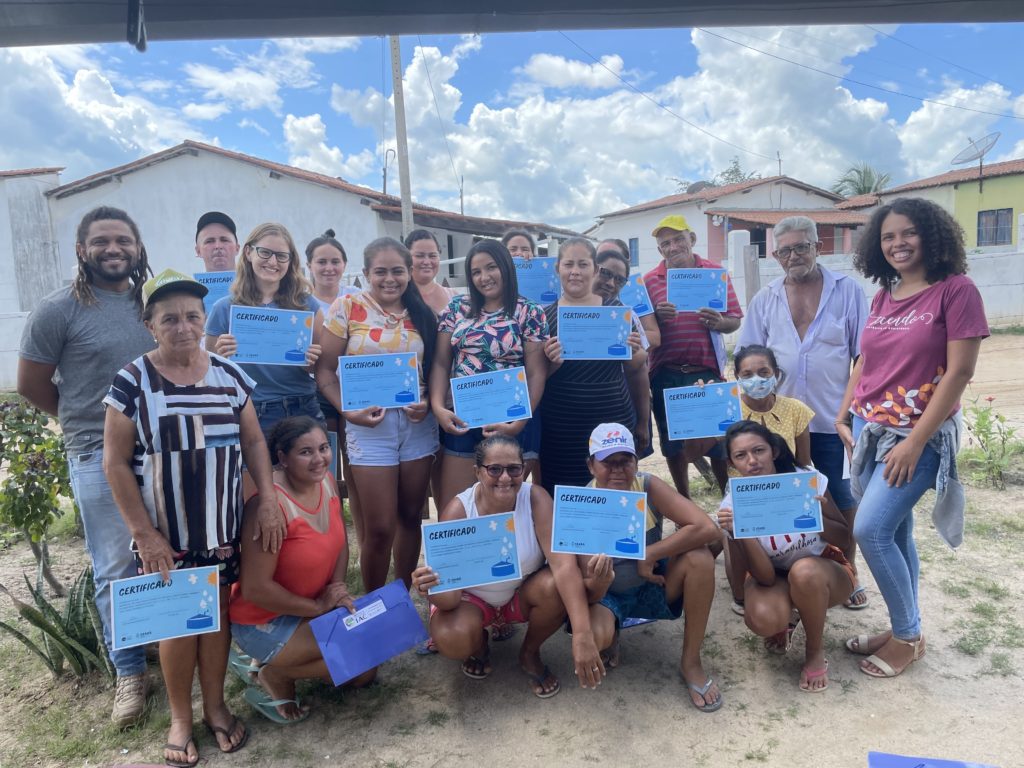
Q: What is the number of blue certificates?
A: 13